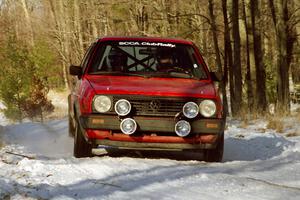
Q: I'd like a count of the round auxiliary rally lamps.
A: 4